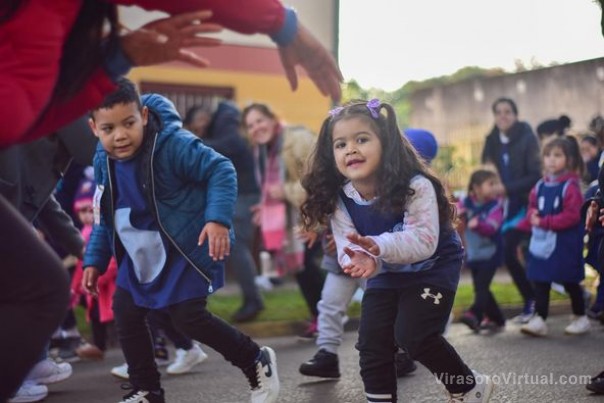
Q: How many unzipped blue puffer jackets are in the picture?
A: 1